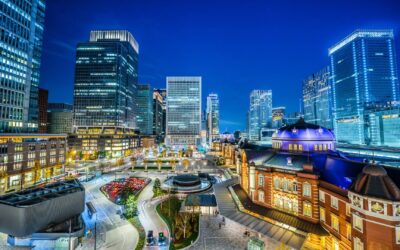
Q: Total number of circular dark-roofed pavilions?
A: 1